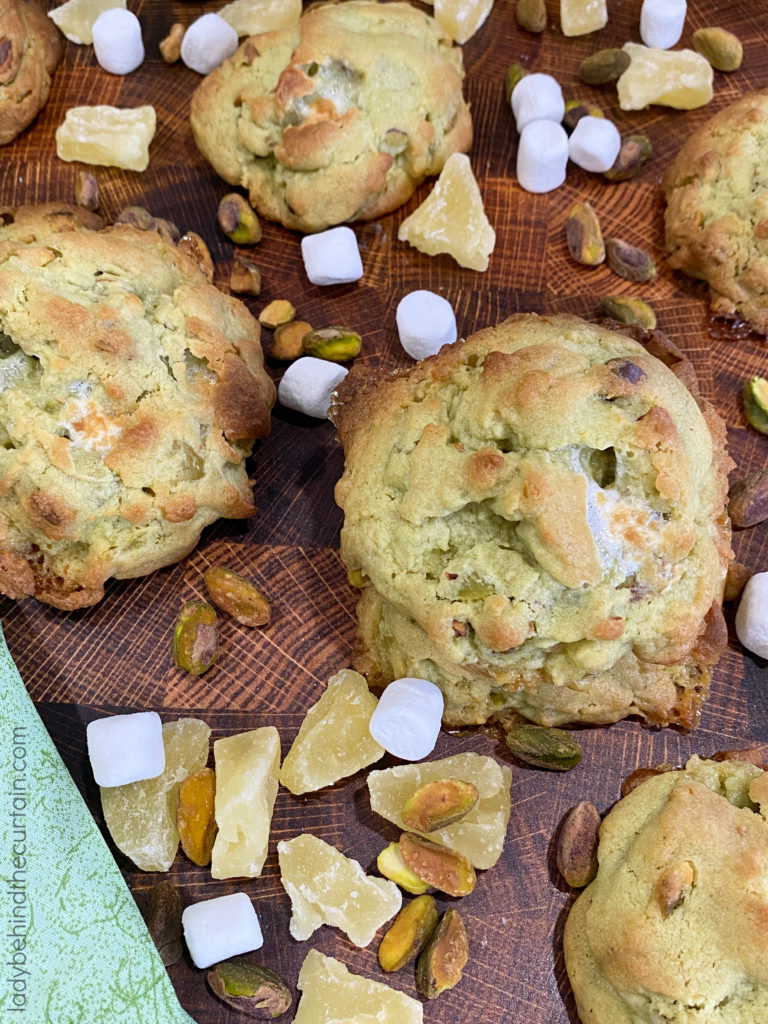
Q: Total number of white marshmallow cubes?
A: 13